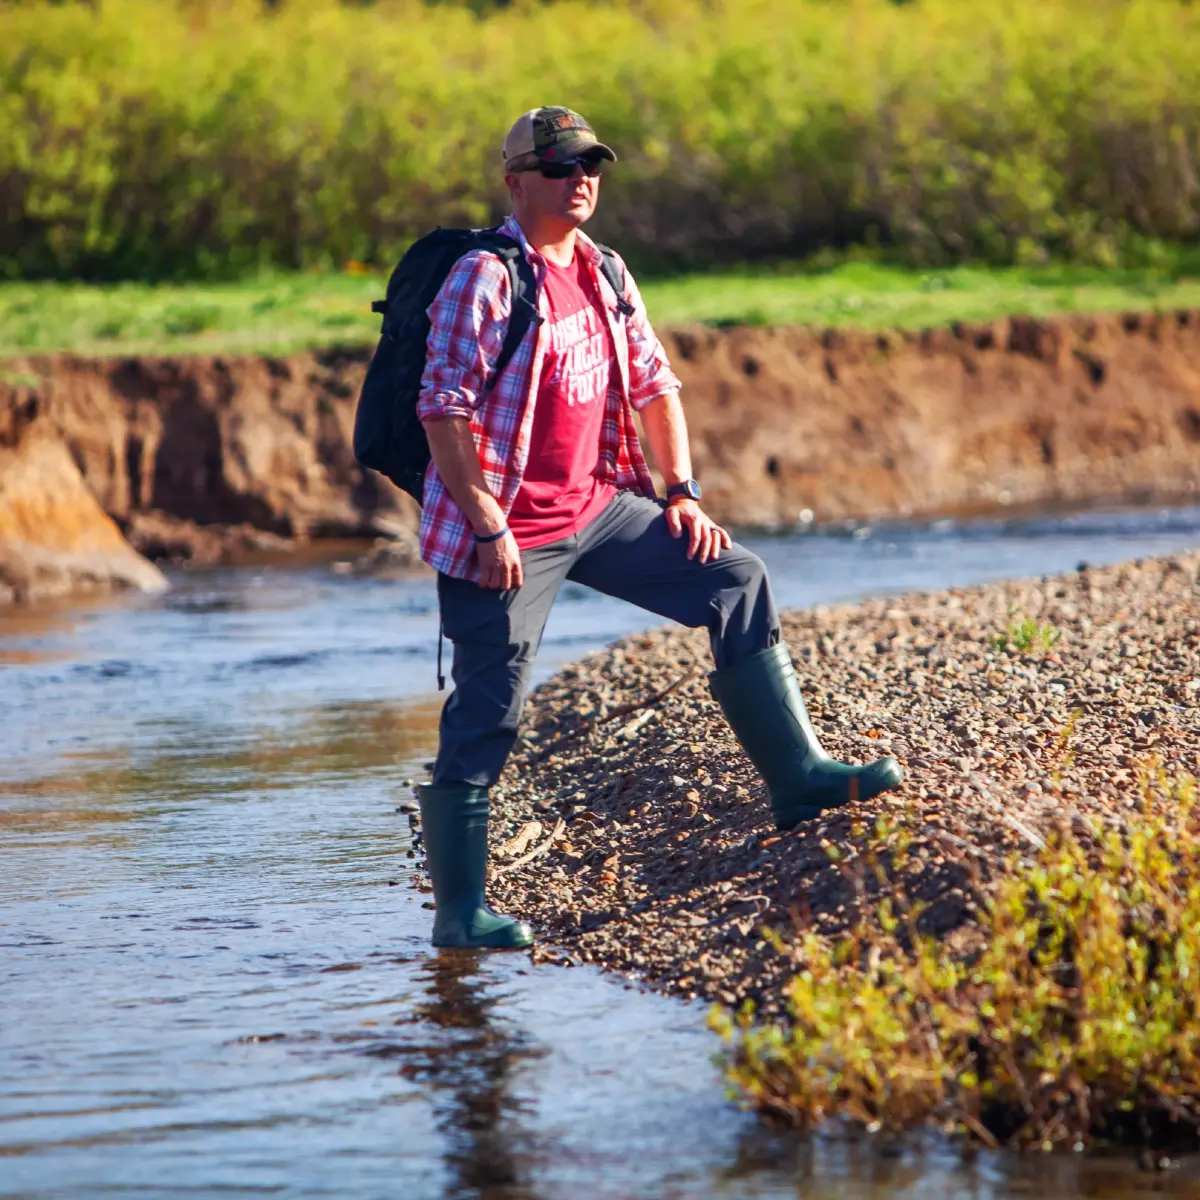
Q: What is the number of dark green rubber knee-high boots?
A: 2